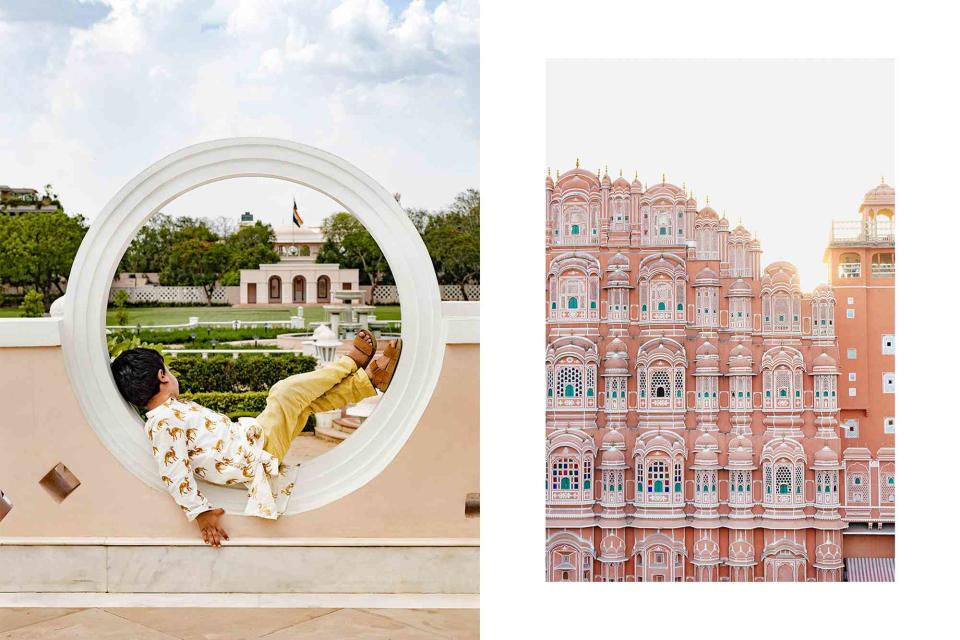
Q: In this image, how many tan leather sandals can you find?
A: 2